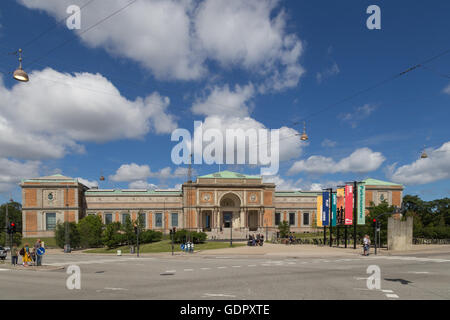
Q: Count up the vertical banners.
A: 6